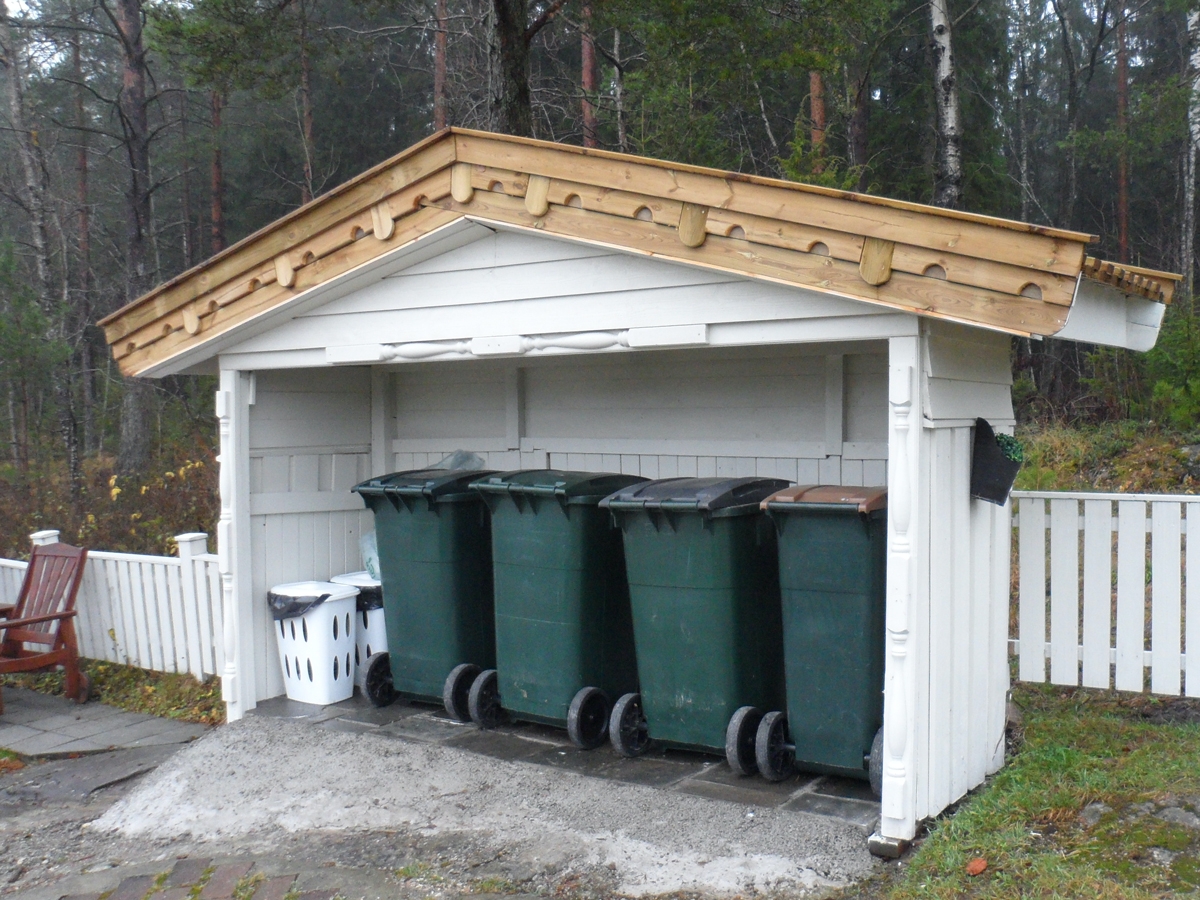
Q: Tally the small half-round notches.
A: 14